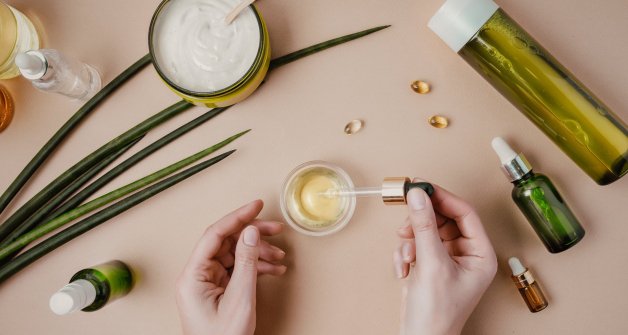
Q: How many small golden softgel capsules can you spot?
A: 3